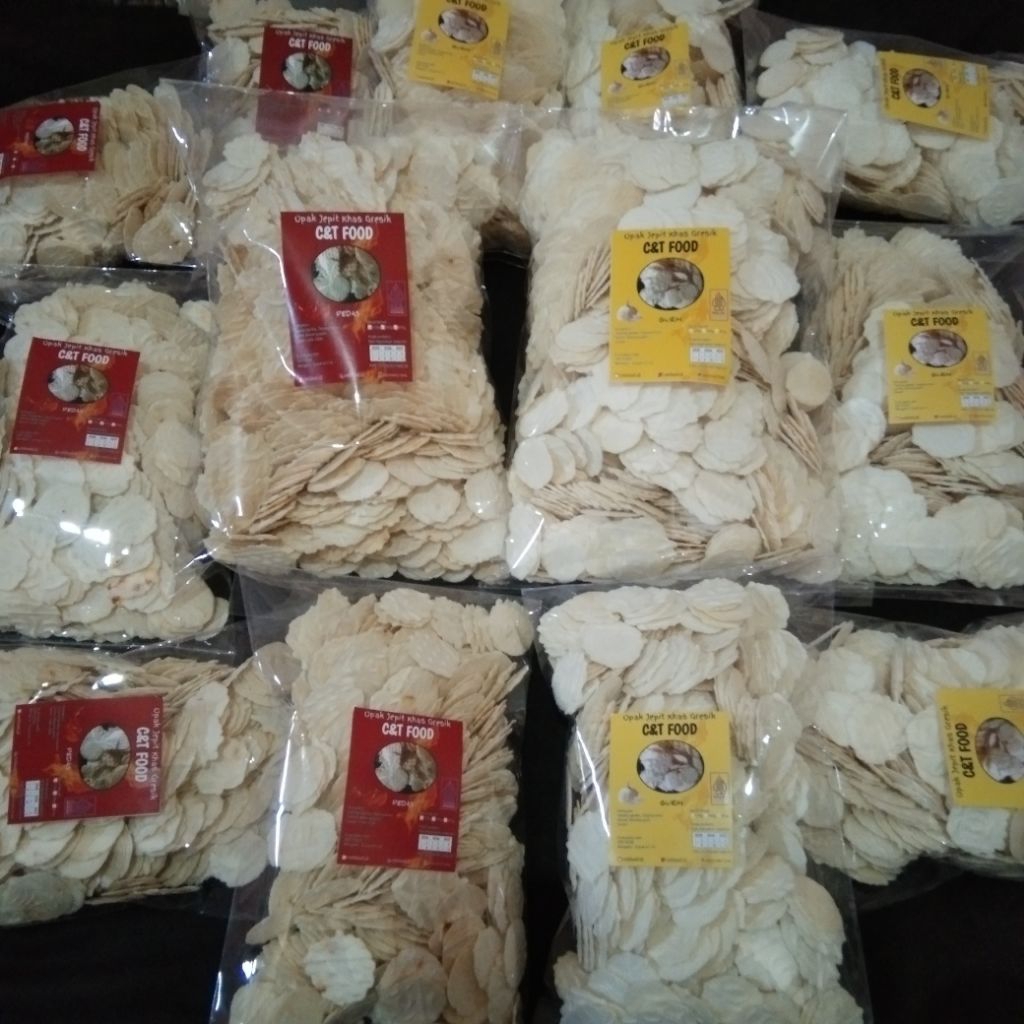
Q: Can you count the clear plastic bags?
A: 13